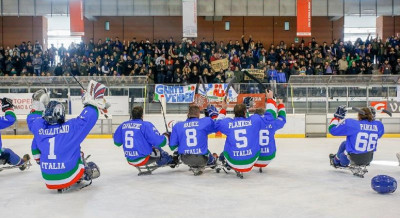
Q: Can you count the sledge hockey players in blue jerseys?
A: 7